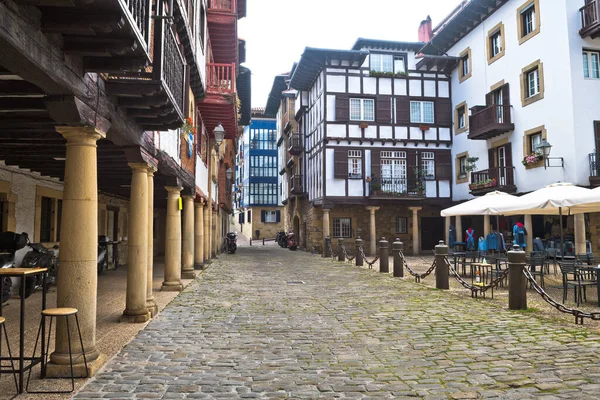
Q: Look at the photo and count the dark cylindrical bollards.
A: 7